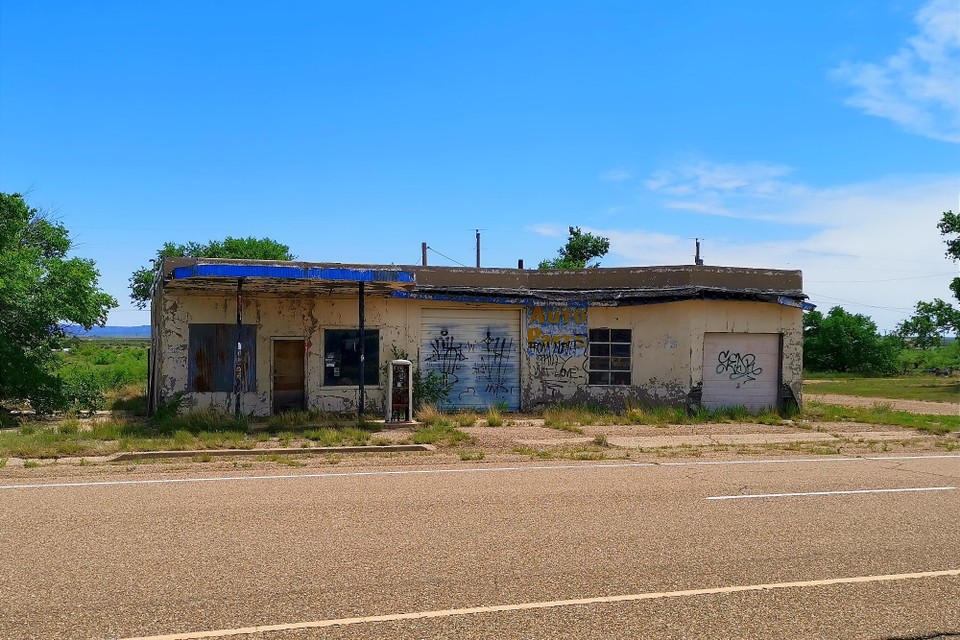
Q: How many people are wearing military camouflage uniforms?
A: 0